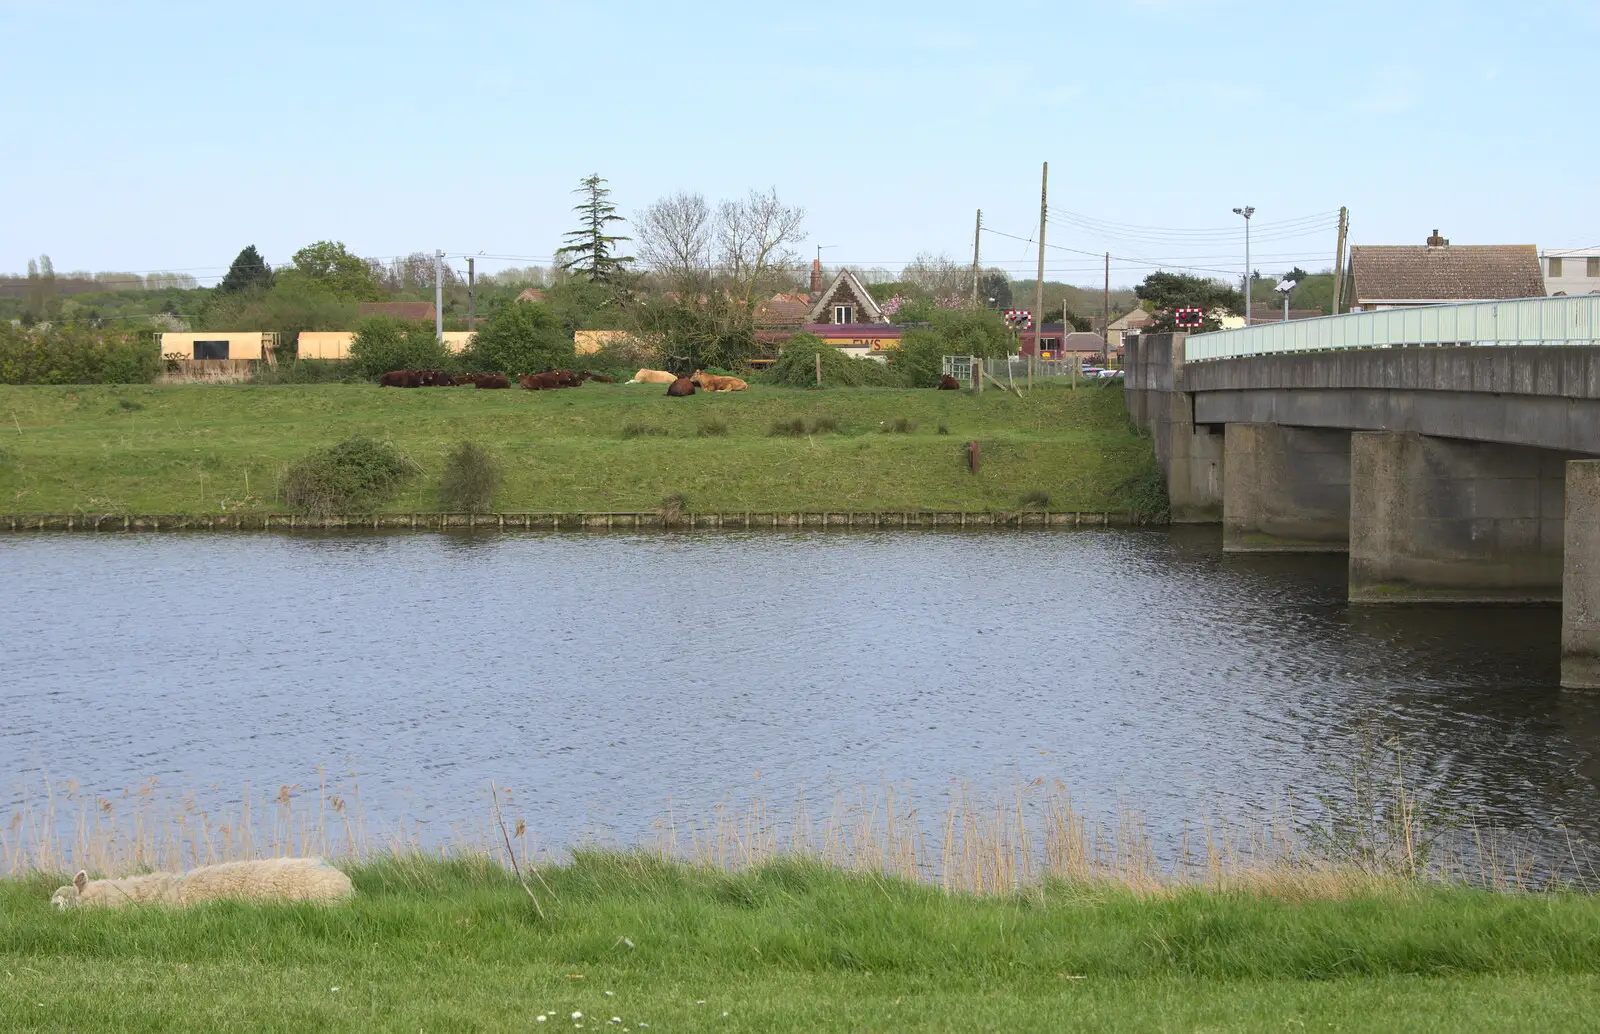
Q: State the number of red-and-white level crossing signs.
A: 2